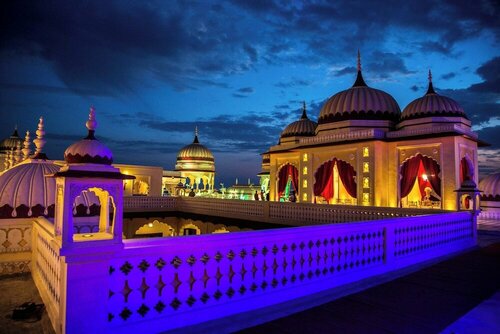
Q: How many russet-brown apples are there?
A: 0